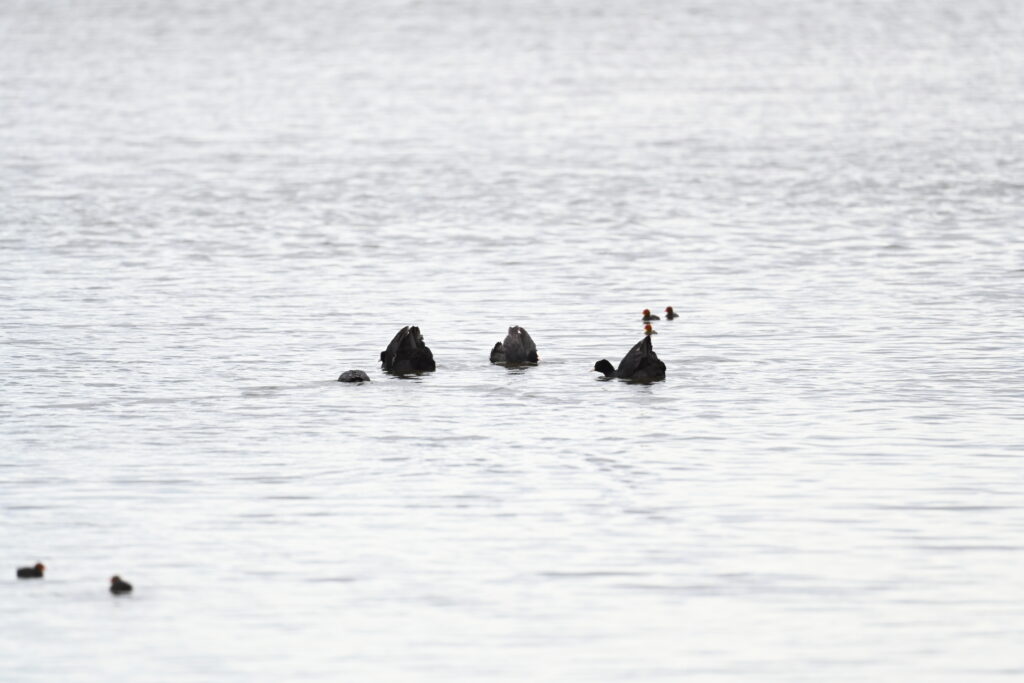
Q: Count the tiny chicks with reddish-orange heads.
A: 5